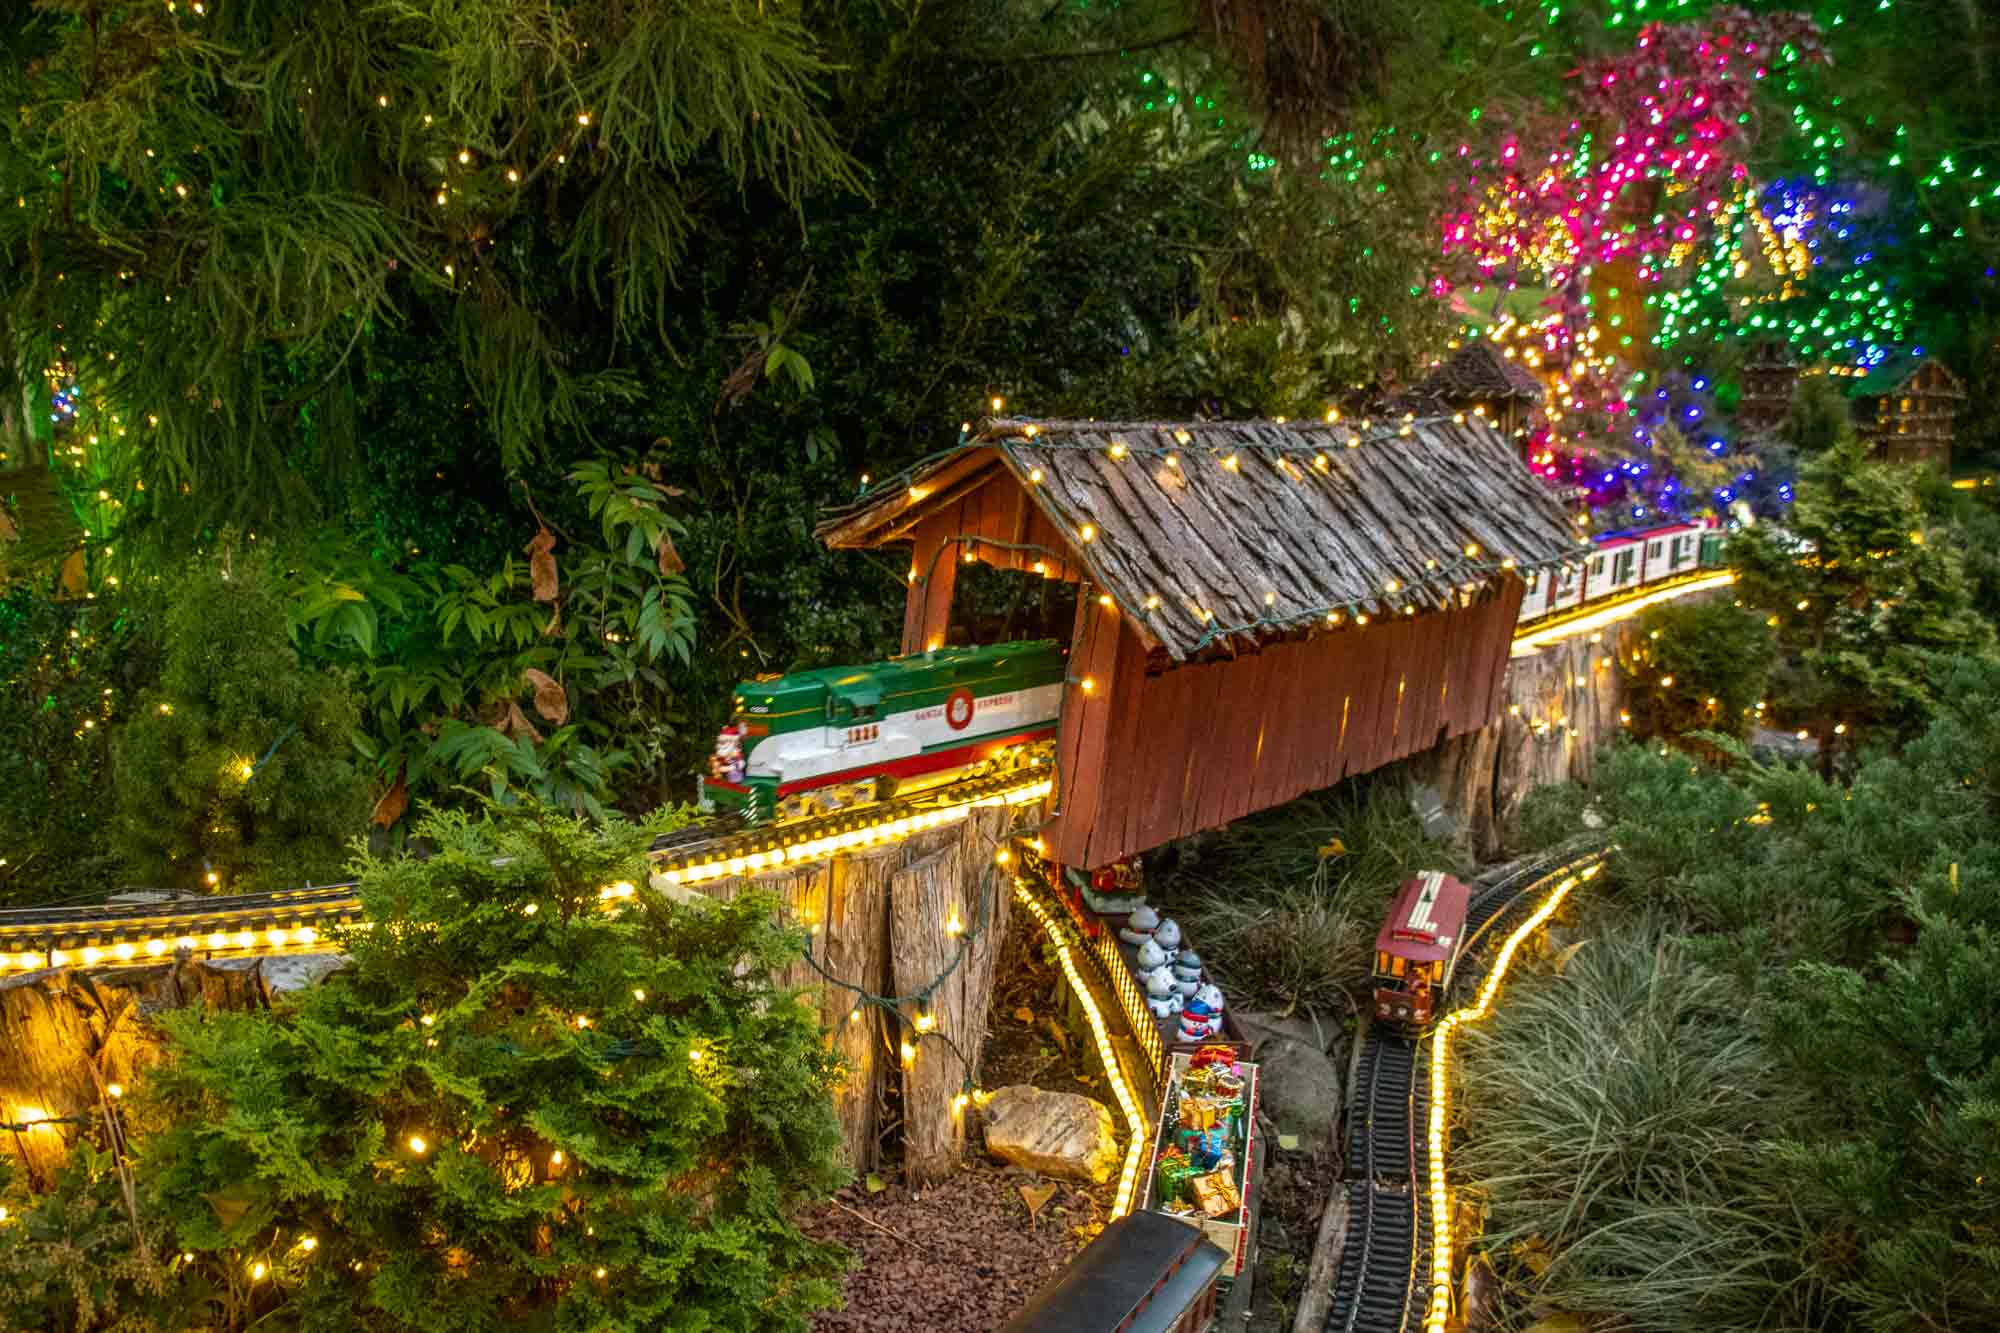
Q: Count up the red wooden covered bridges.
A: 1